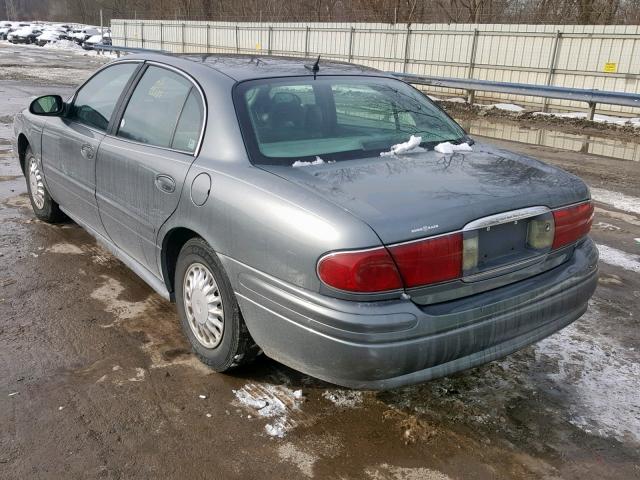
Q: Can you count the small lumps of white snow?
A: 3